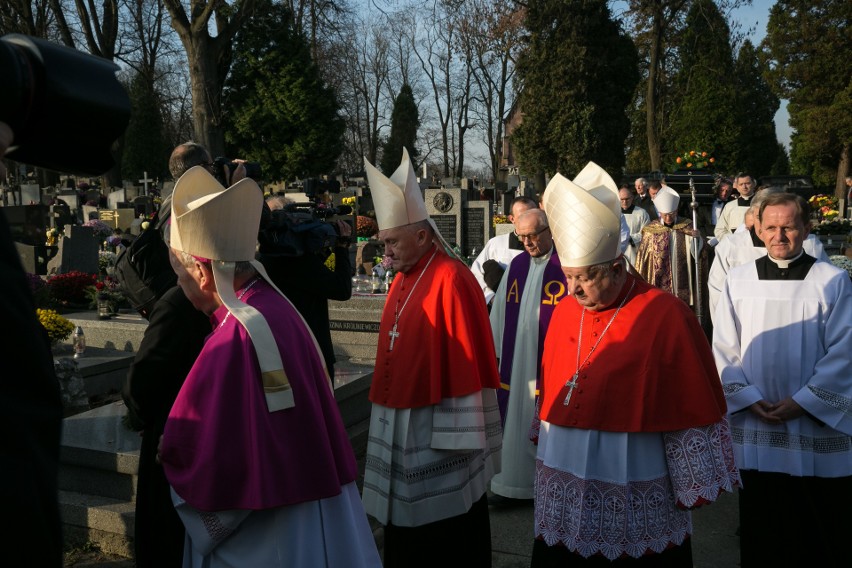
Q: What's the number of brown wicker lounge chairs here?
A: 0